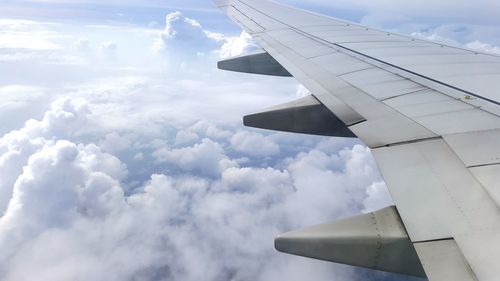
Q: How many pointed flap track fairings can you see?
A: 3